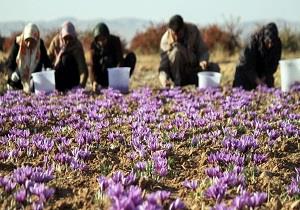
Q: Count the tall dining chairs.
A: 0